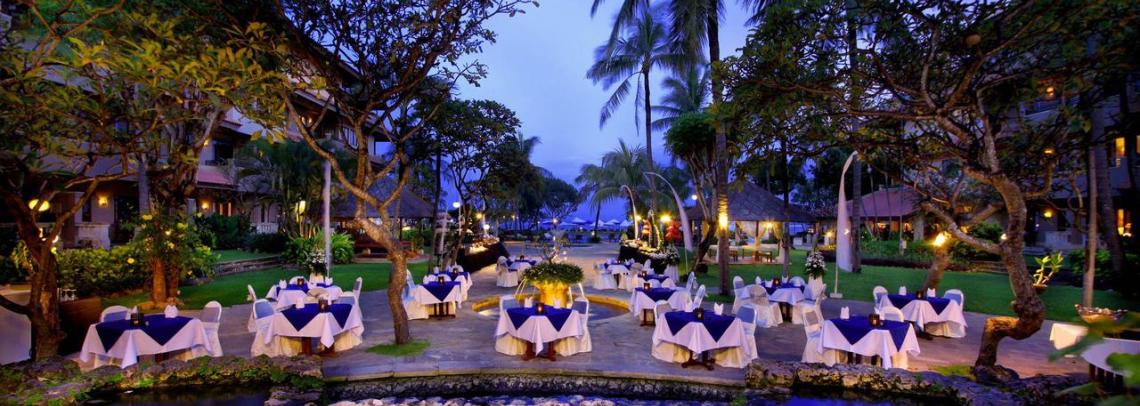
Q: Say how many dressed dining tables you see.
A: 14